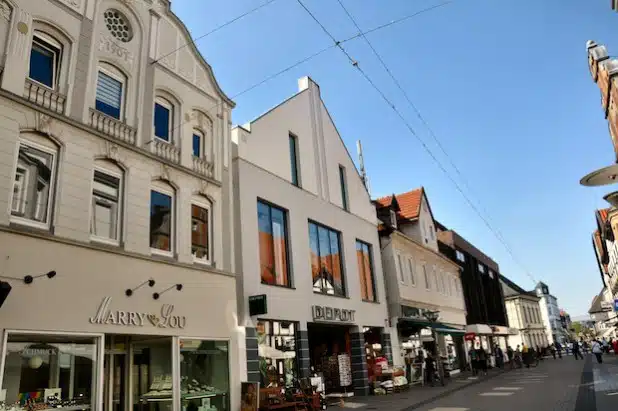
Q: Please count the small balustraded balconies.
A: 4